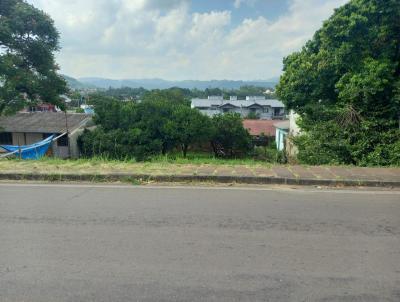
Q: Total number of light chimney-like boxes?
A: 3